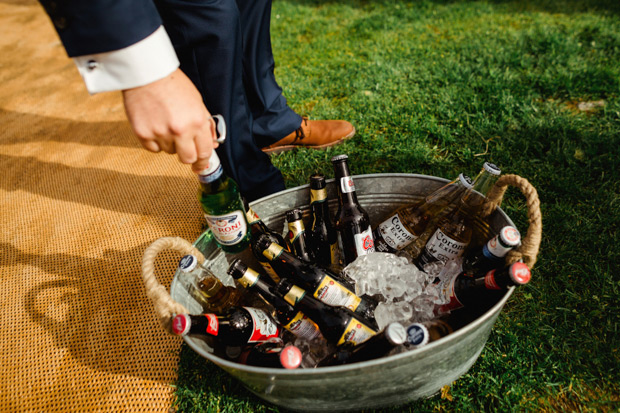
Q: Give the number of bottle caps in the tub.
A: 15